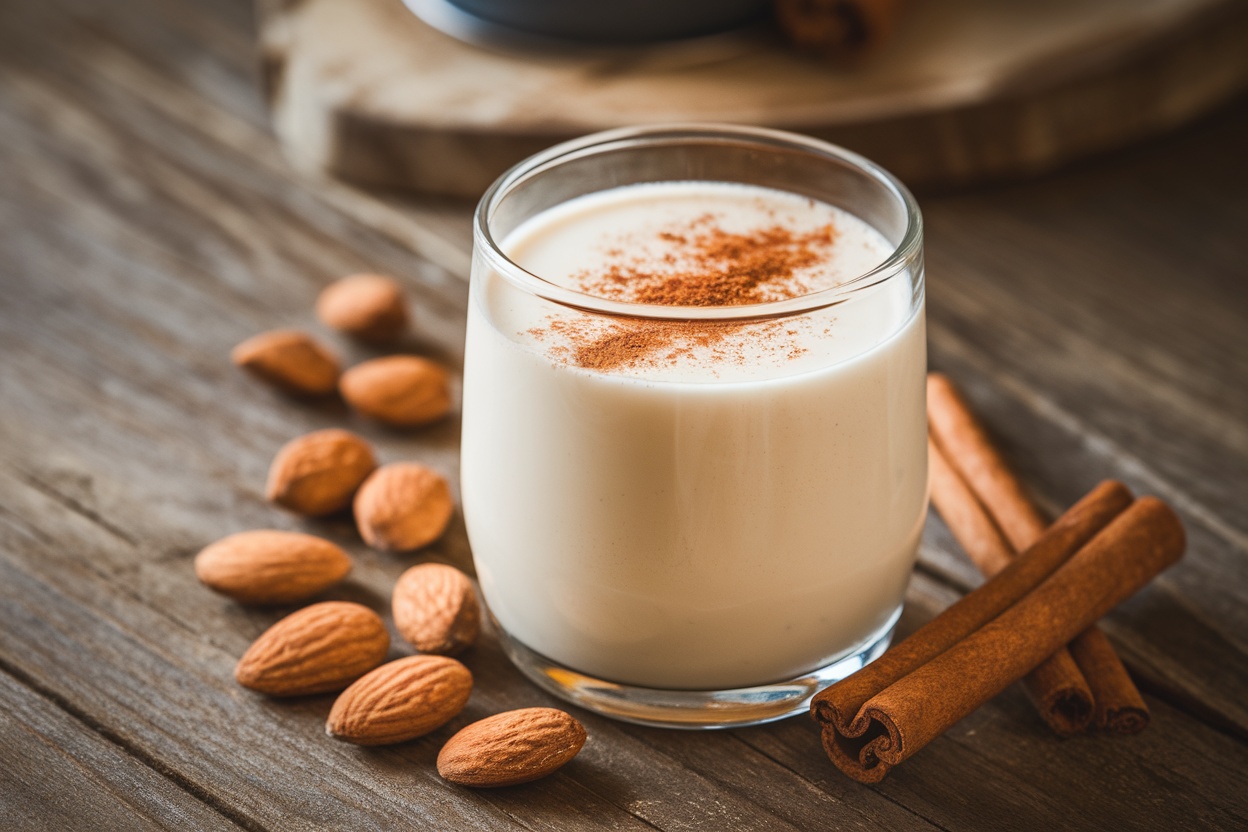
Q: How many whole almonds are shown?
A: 10